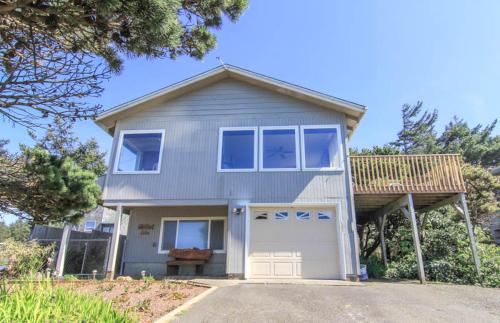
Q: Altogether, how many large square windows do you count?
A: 4